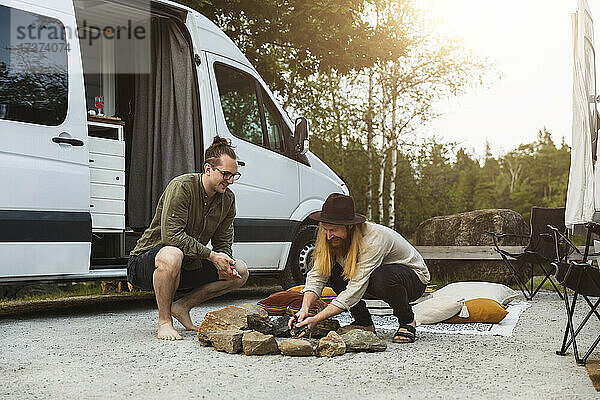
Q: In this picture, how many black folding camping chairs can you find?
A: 2